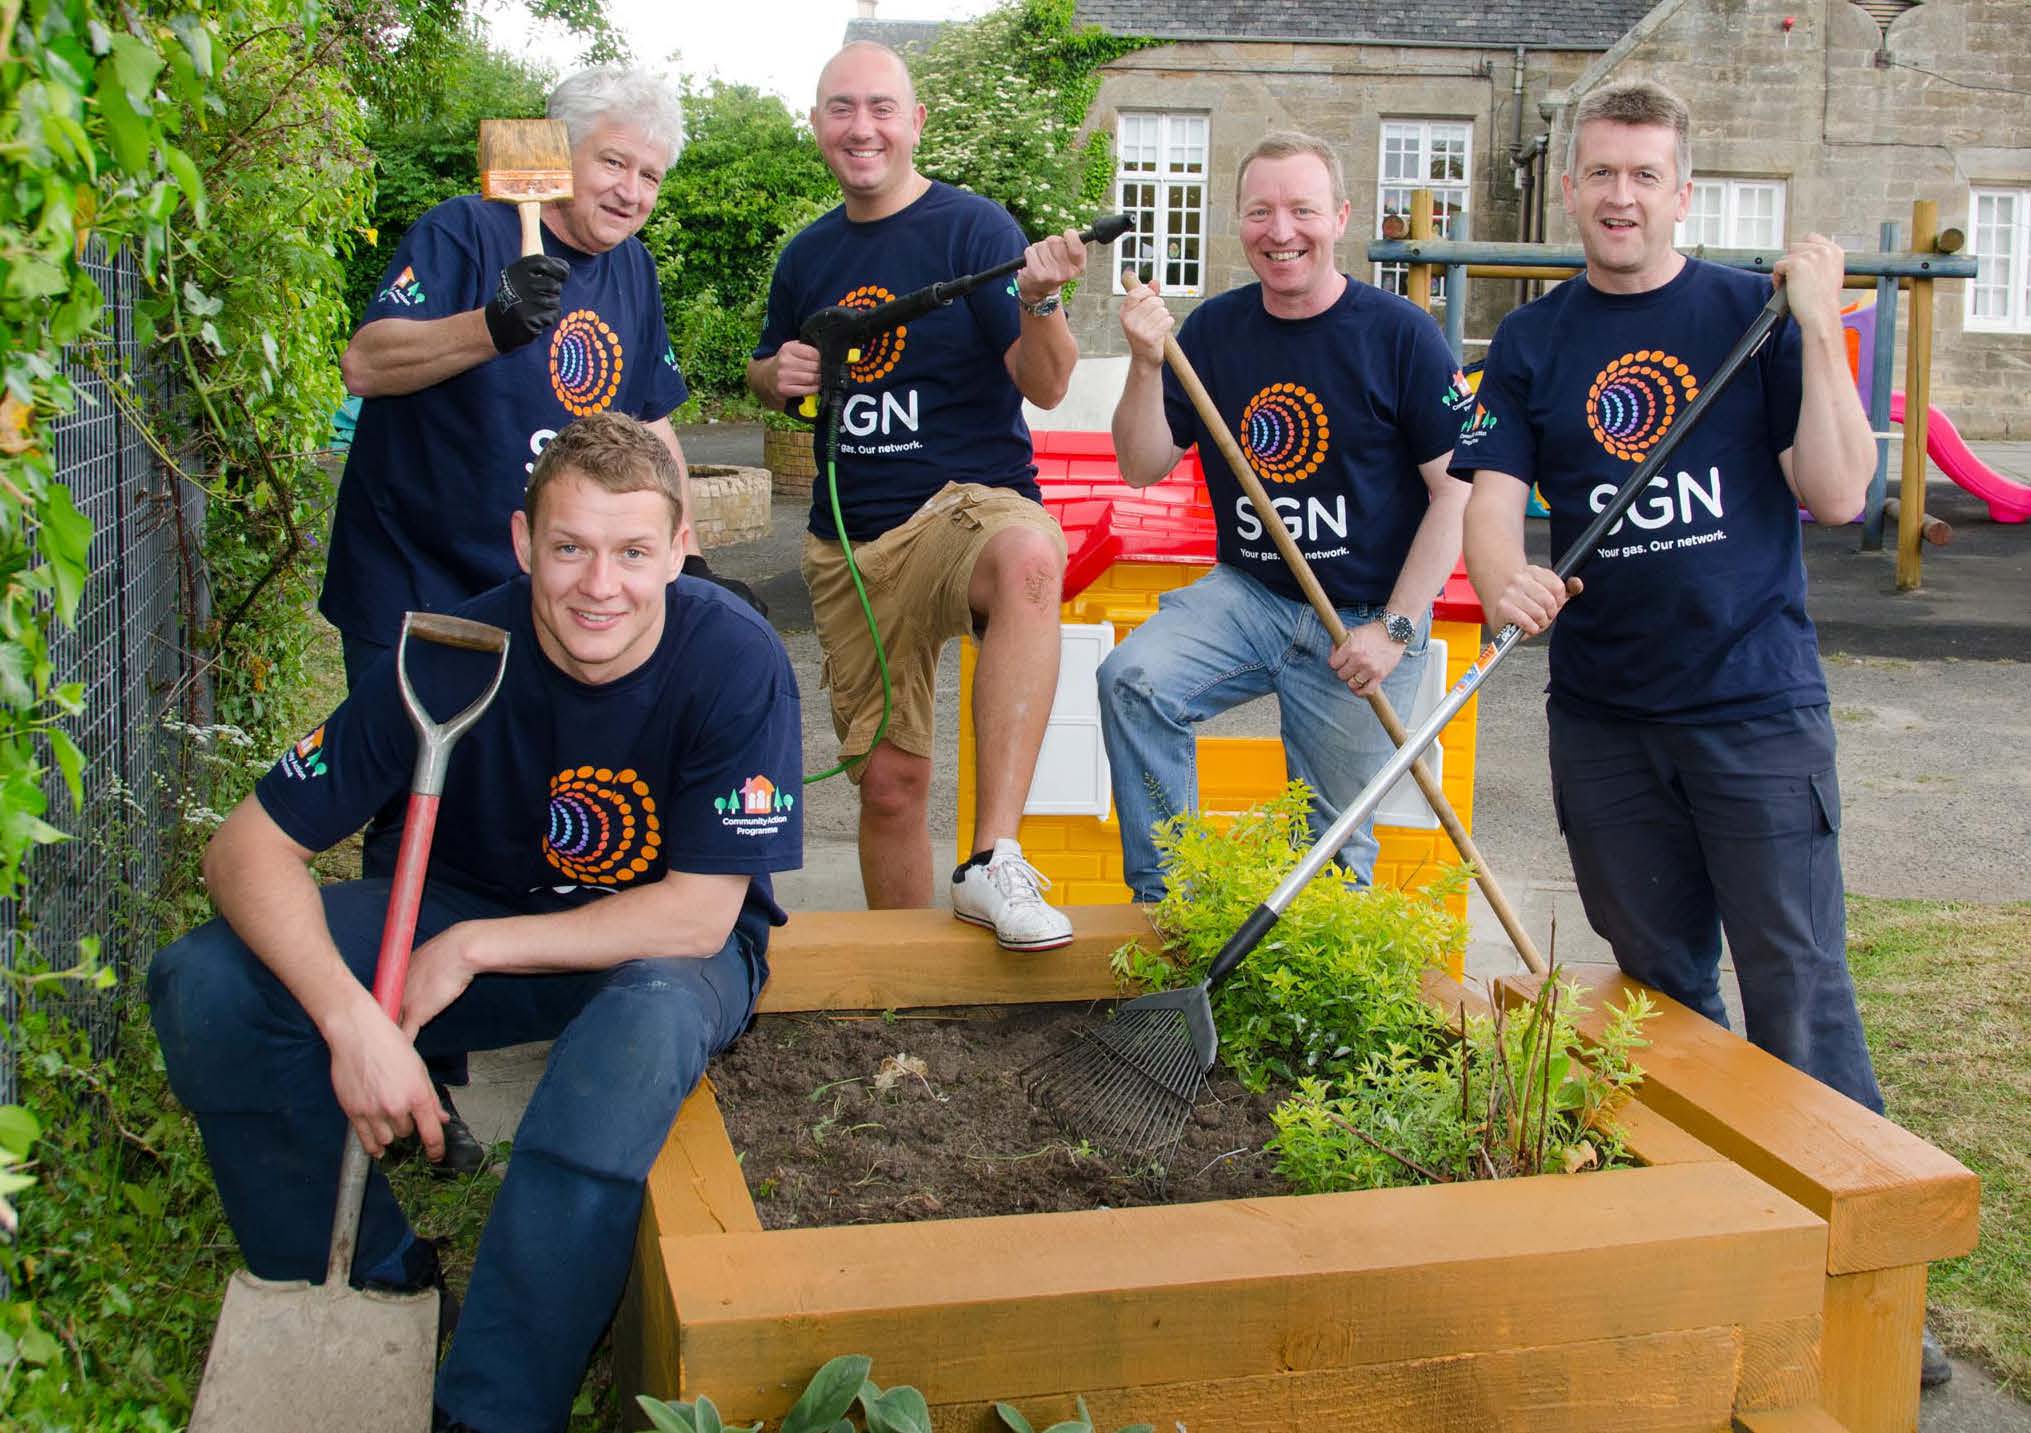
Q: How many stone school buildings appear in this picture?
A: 1